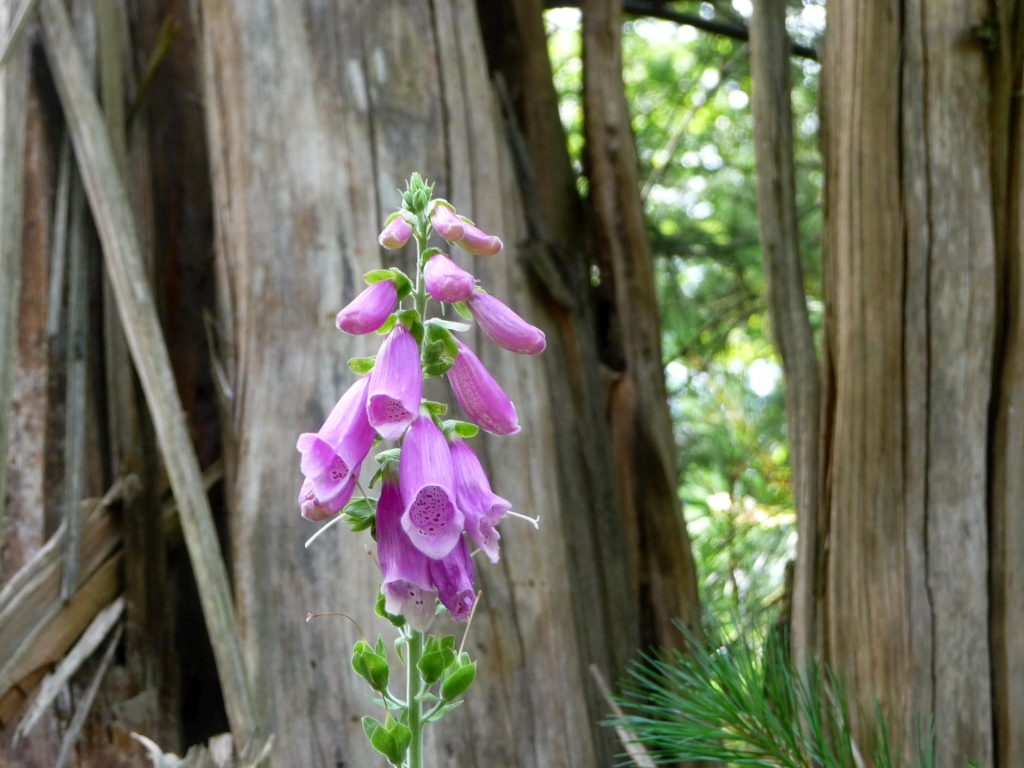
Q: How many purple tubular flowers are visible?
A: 14